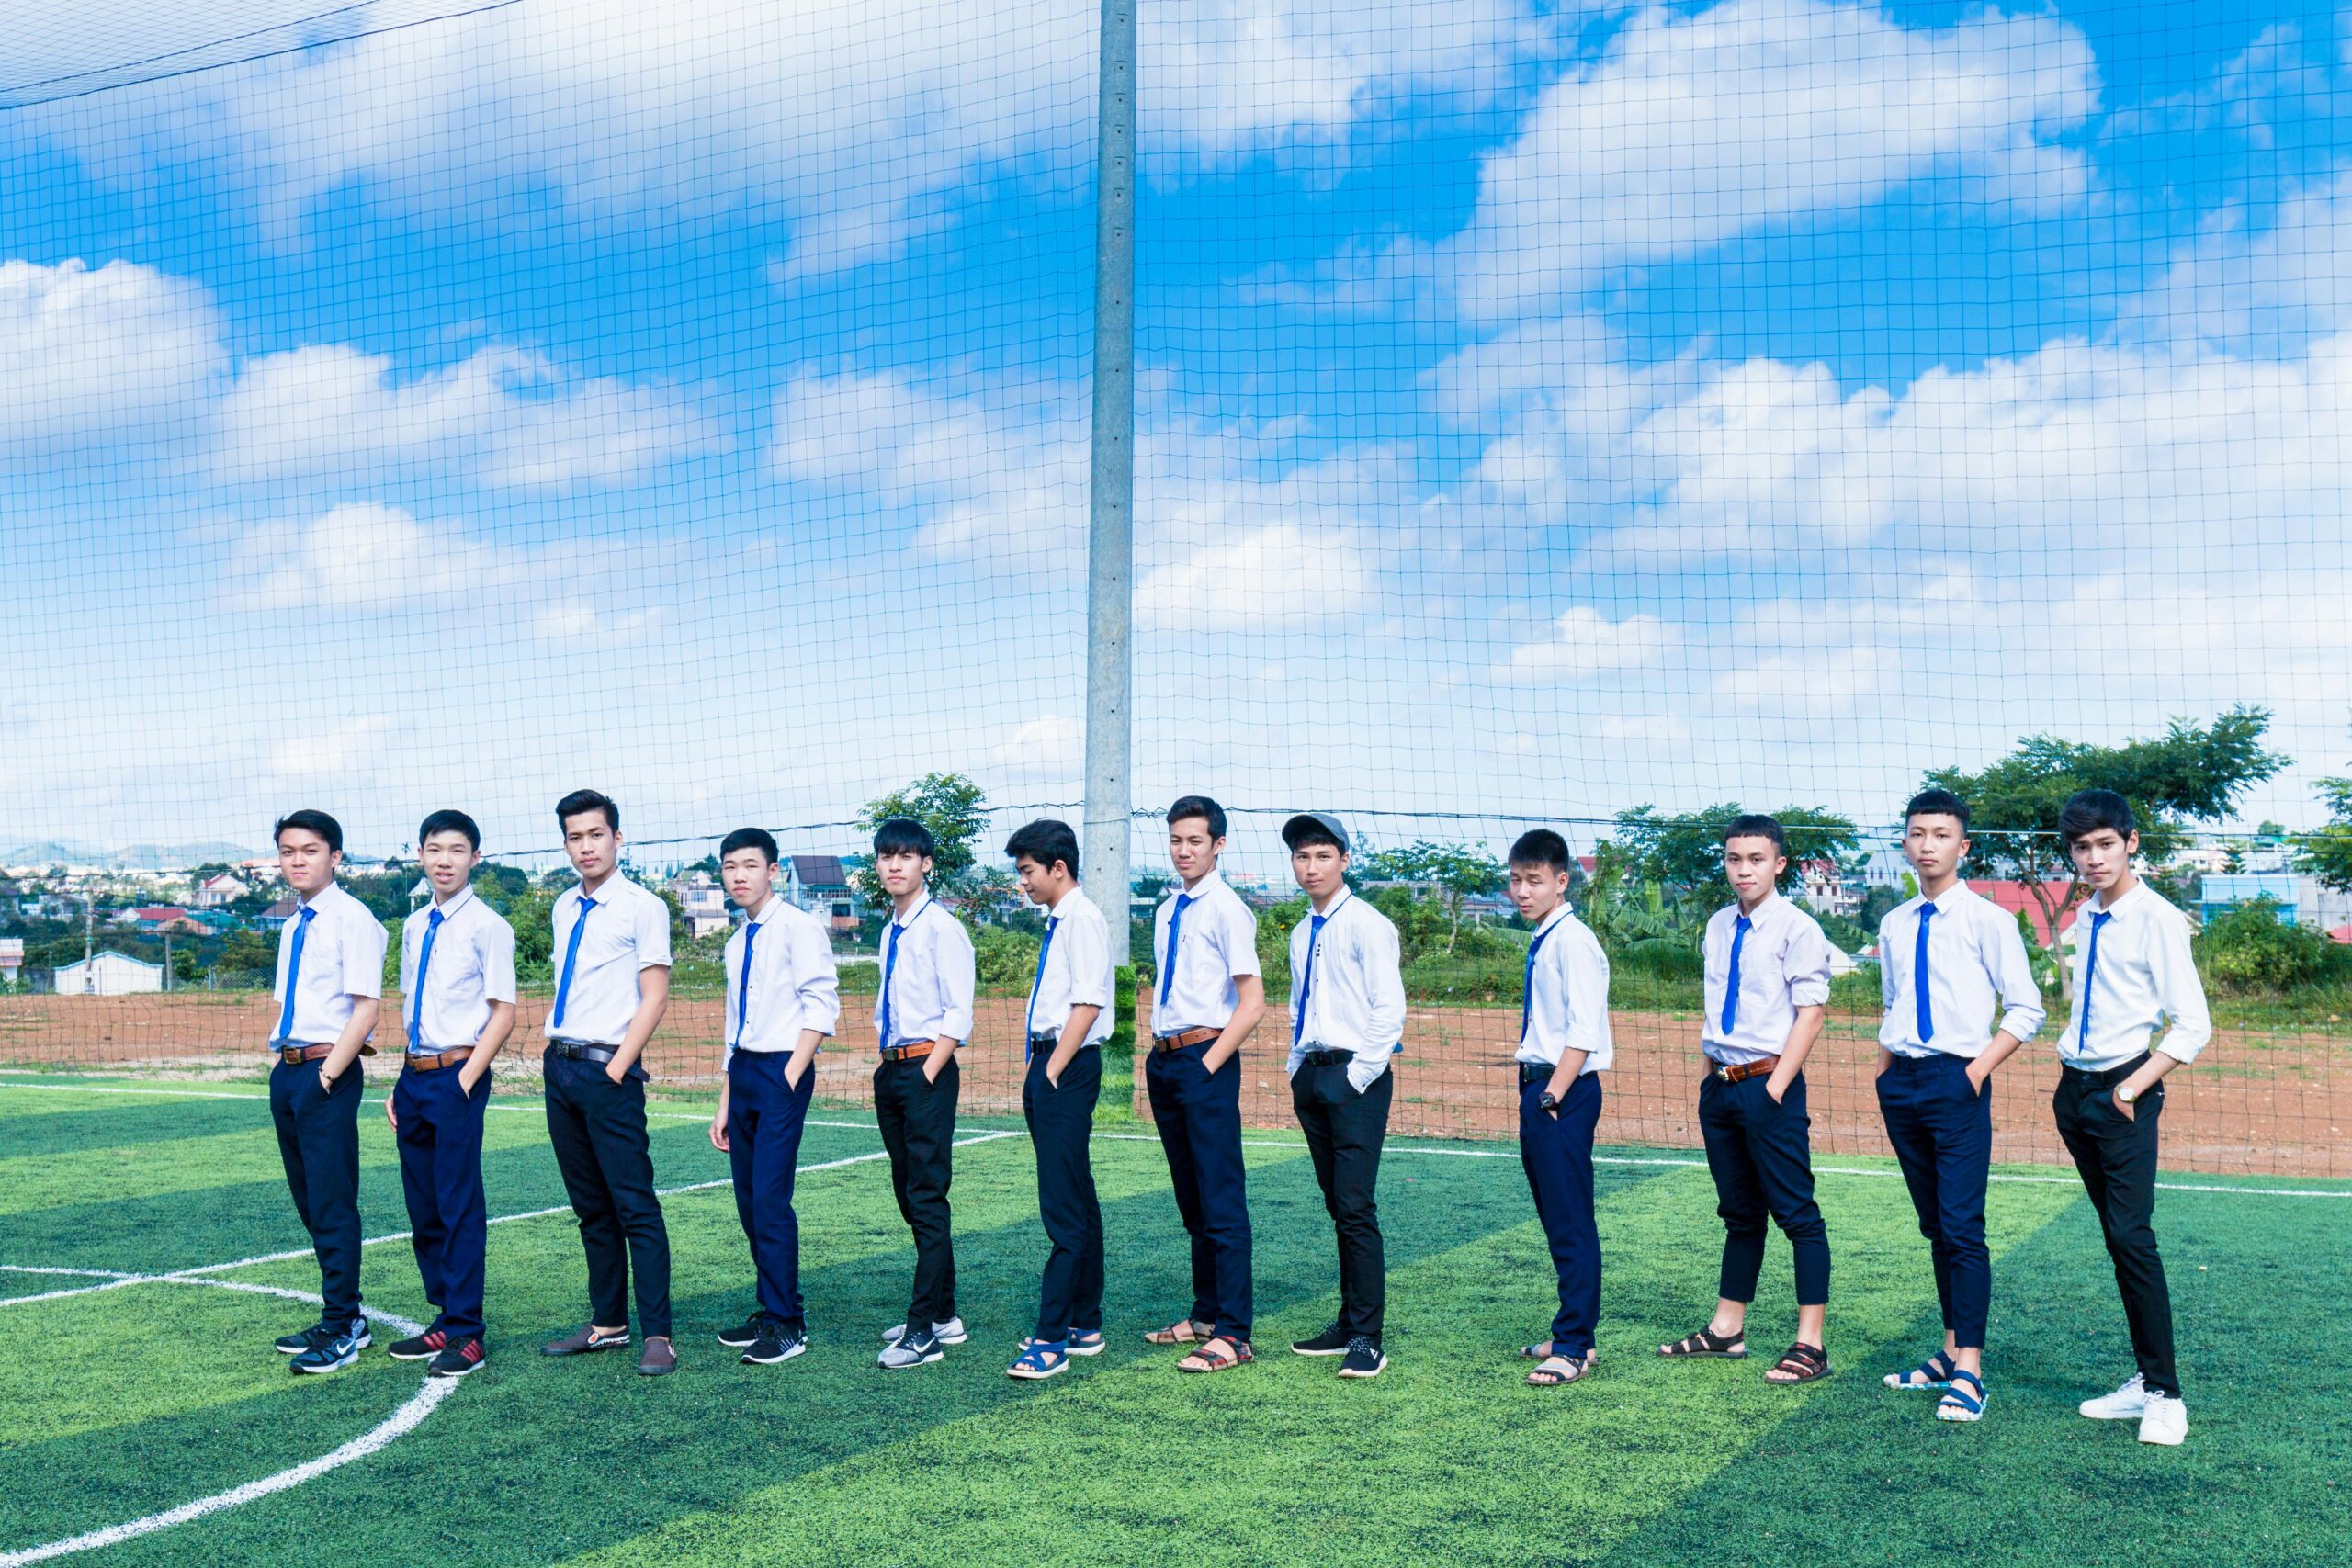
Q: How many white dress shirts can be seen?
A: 12